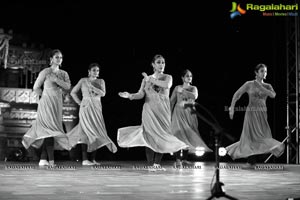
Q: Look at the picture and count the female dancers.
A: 5